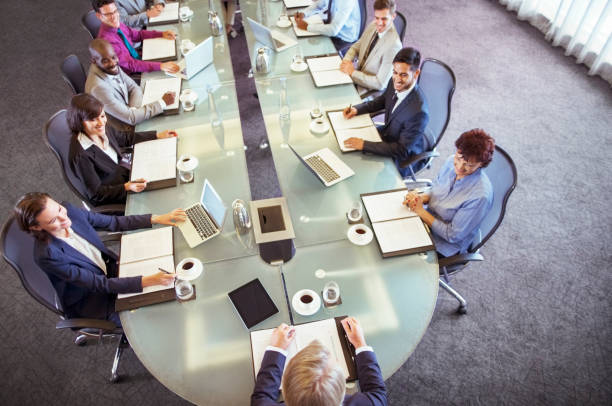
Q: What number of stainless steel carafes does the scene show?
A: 3